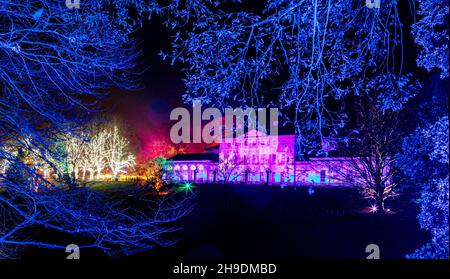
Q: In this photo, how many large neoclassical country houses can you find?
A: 1